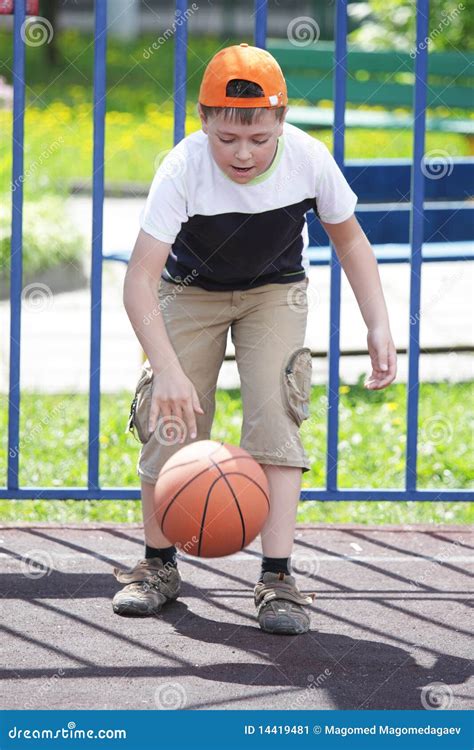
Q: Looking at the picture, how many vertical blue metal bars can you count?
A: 6